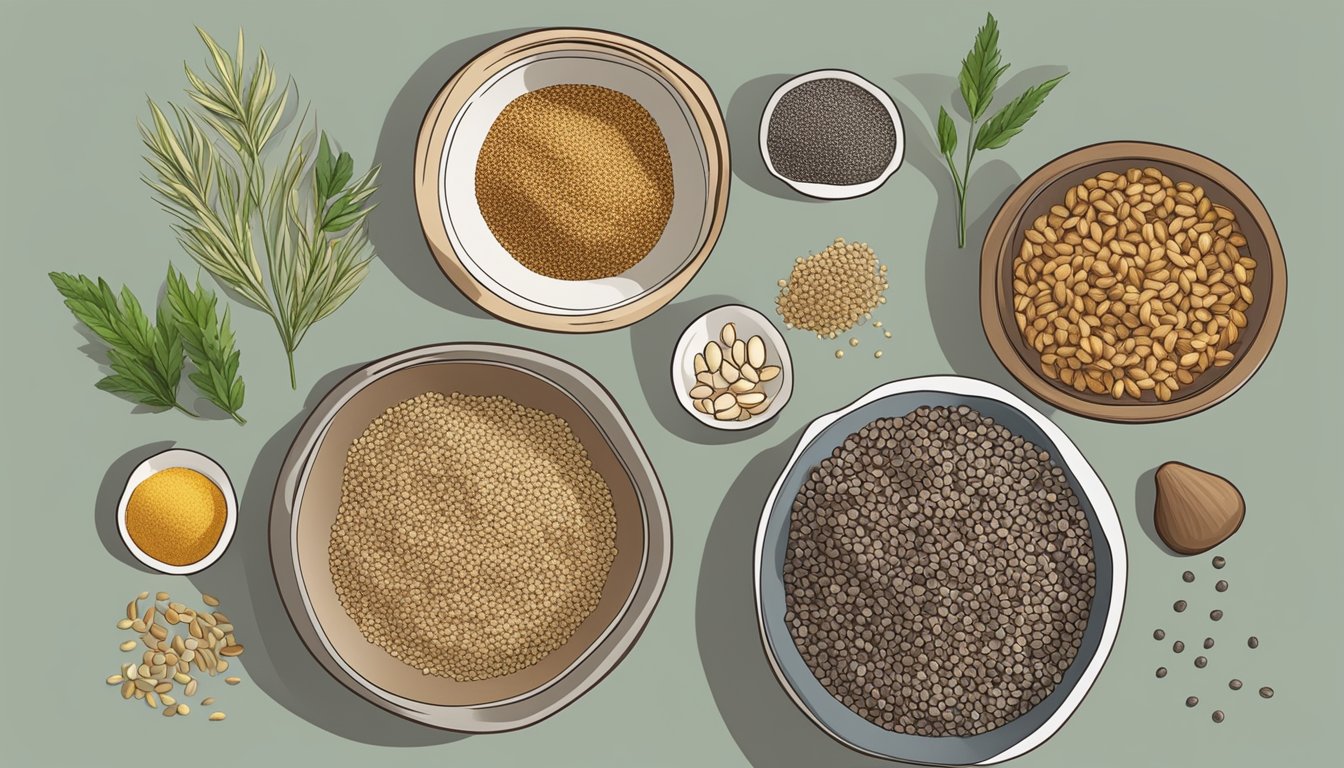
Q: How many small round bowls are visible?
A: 3